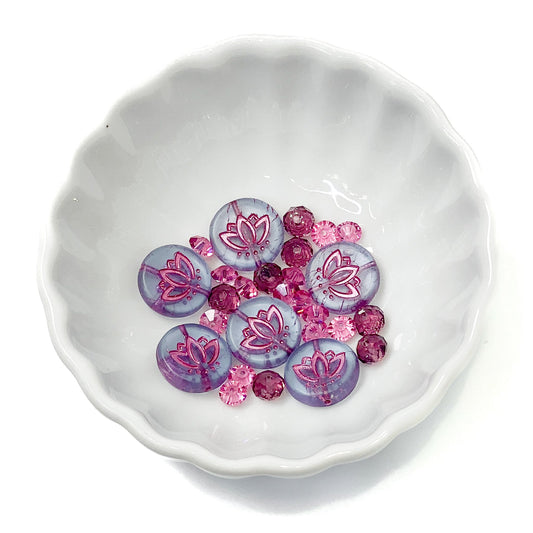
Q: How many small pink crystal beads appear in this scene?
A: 14